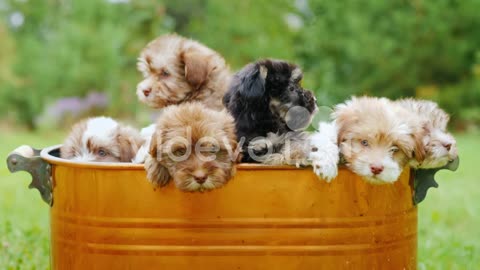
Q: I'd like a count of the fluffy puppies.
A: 6